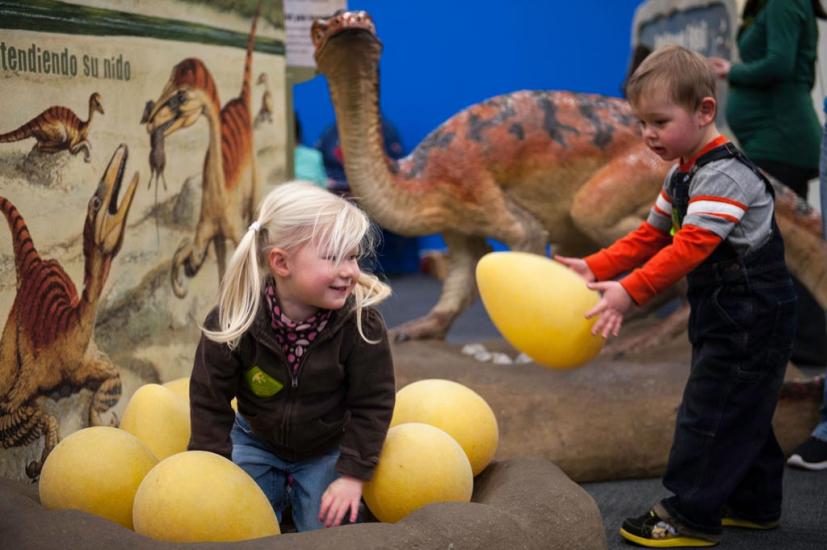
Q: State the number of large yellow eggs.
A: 7